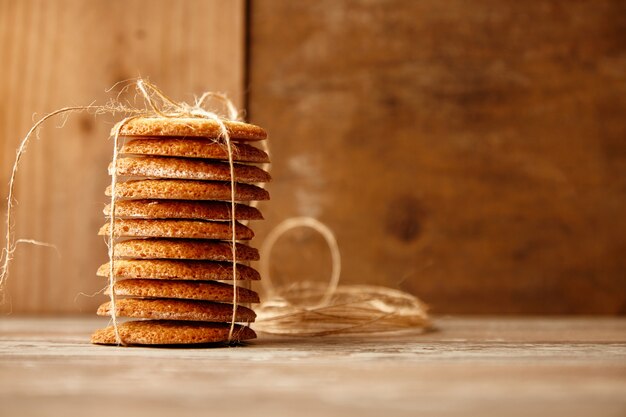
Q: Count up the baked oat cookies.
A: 11